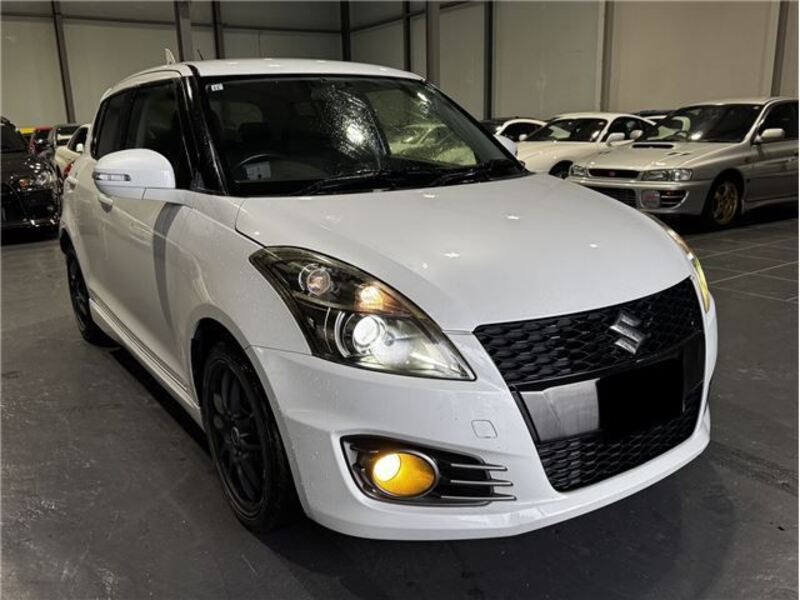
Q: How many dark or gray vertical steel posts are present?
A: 9